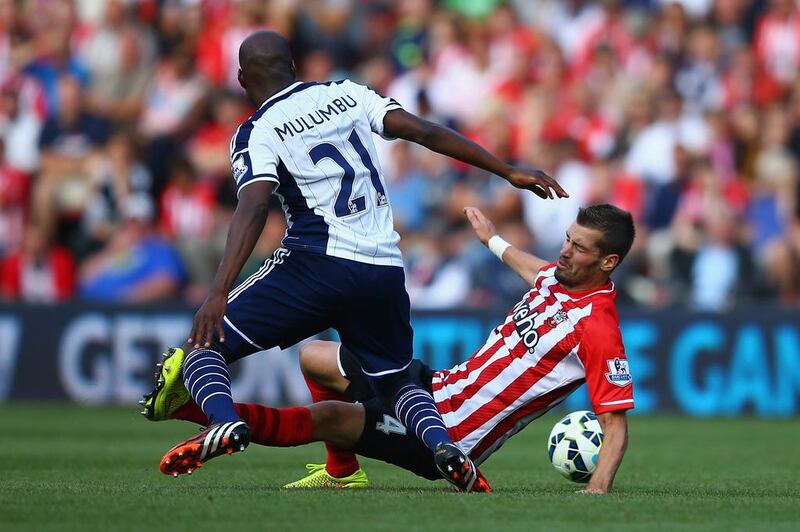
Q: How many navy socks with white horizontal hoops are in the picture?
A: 2